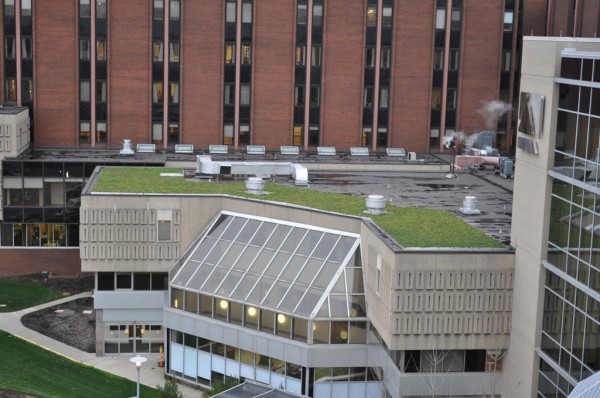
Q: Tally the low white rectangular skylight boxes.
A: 8